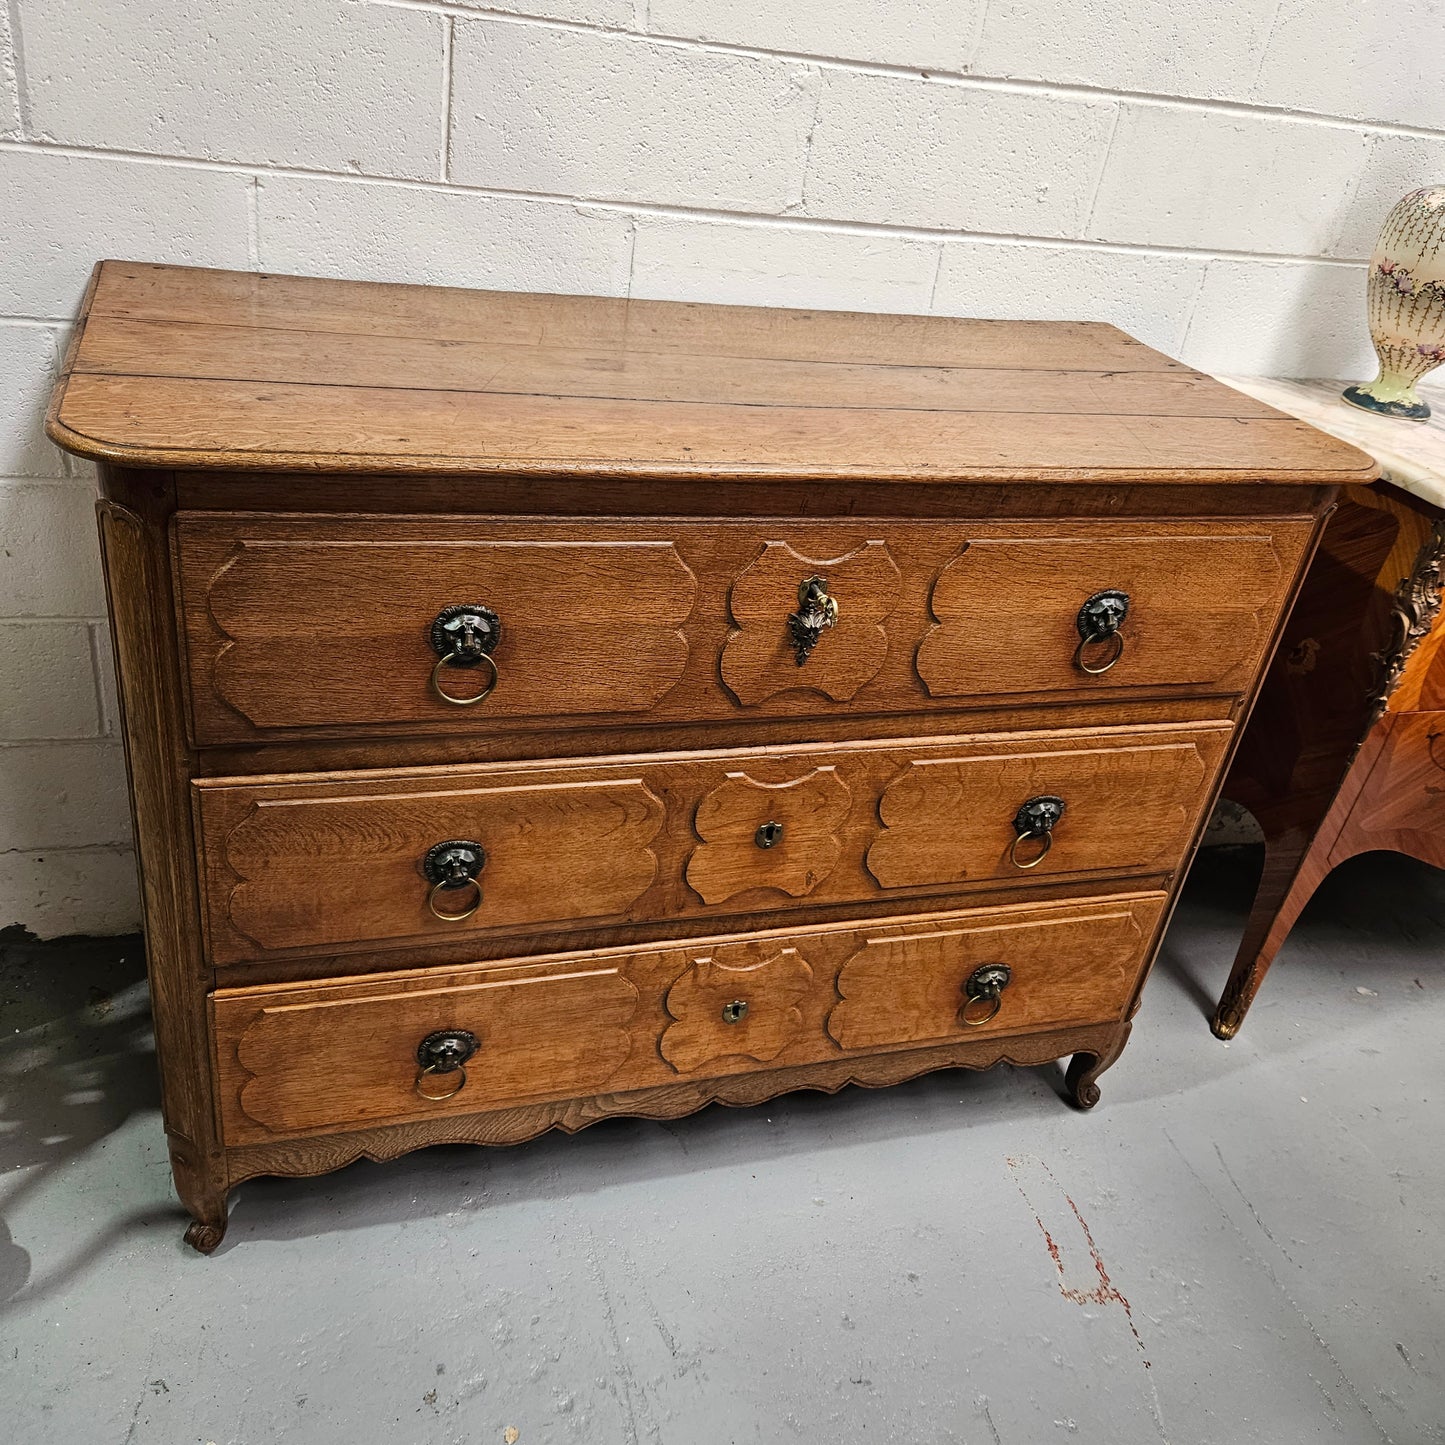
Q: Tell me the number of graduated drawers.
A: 3